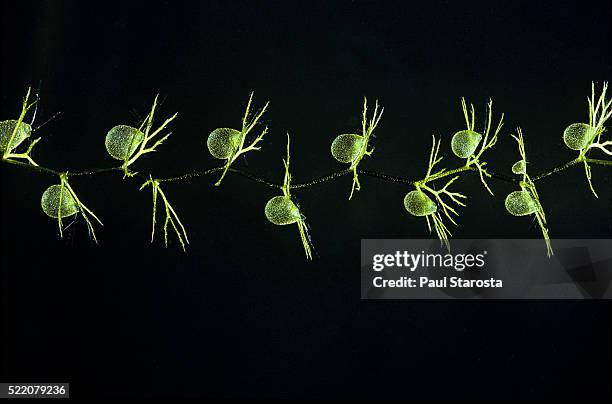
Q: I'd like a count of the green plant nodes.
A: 11